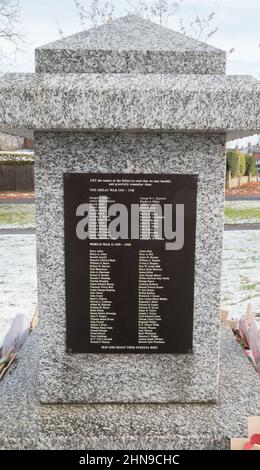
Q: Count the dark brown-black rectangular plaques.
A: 1